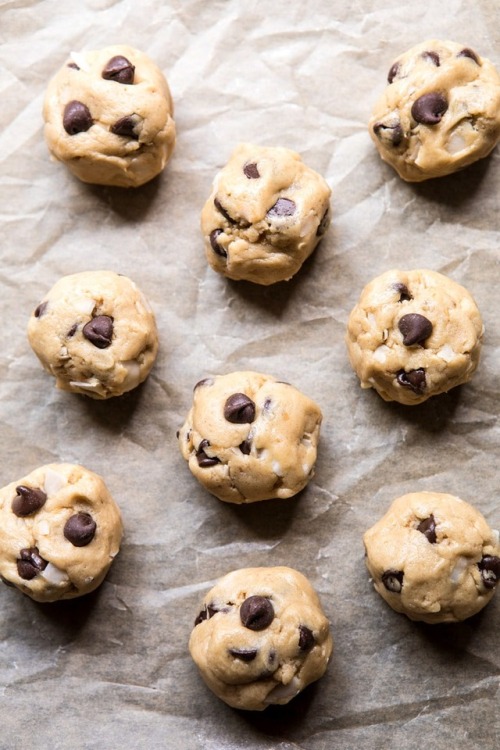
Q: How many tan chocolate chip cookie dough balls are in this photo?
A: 9